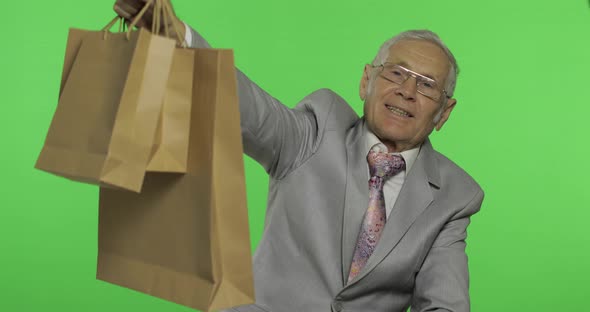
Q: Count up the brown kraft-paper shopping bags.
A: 3